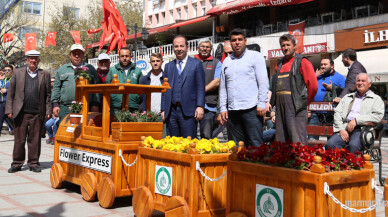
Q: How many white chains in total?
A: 4